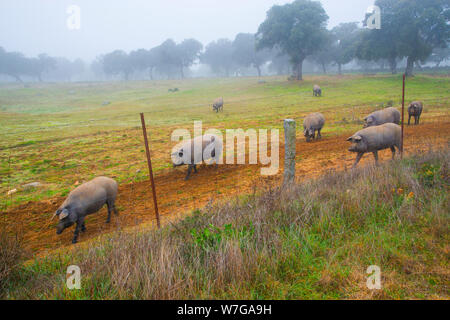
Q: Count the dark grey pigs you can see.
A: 8